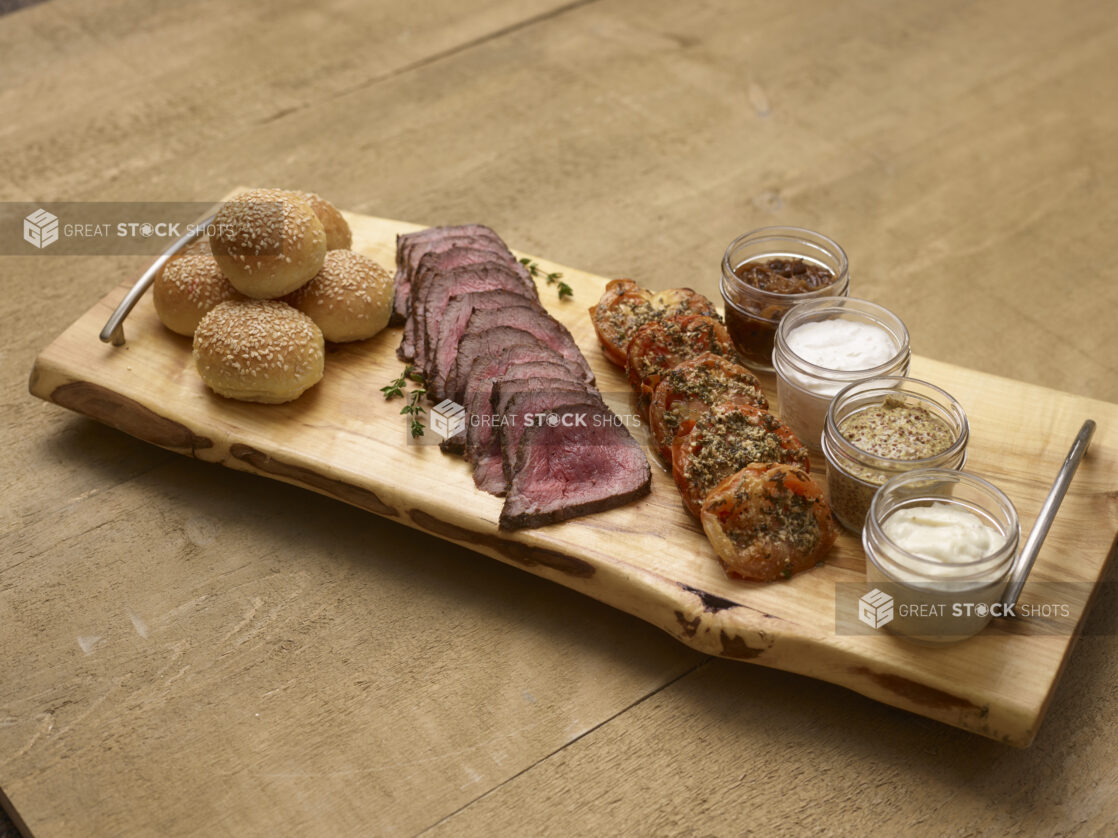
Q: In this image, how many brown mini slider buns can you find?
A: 5